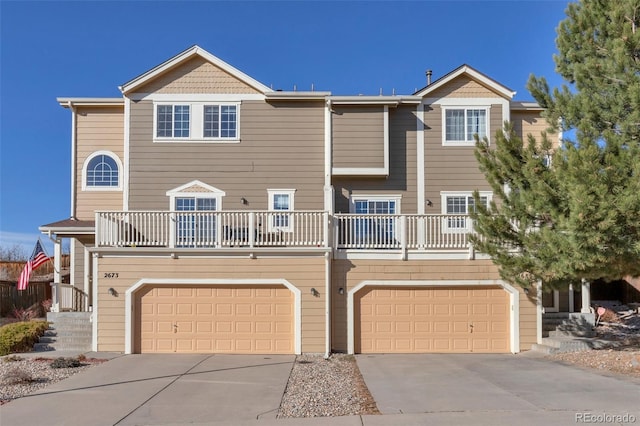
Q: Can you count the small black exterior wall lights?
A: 6